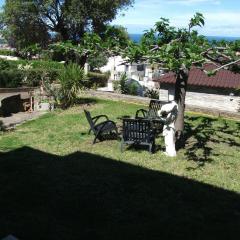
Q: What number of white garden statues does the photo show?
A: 1